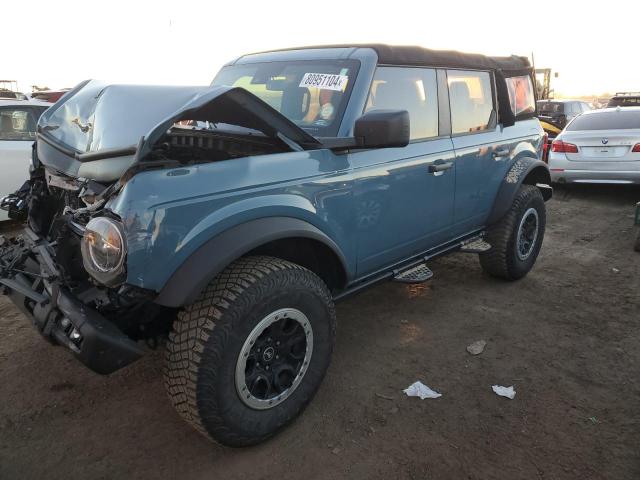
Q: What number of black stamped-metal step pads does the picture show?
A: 2